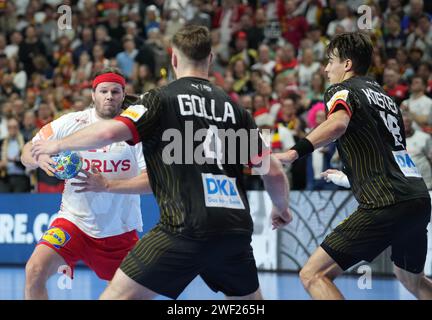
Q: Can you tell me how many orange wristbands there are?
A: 0